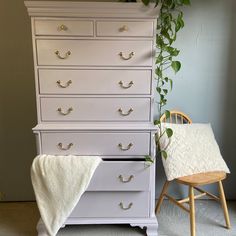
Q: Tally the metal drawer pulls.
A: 12